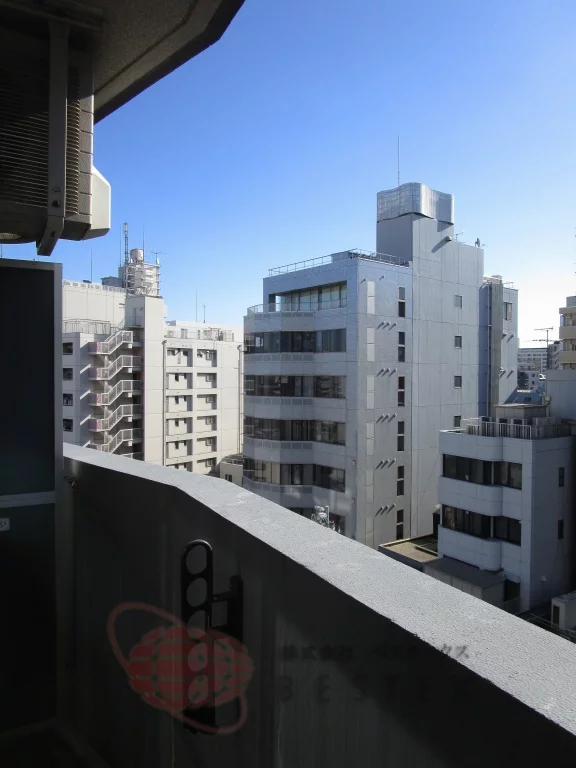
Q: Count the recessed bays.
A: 12